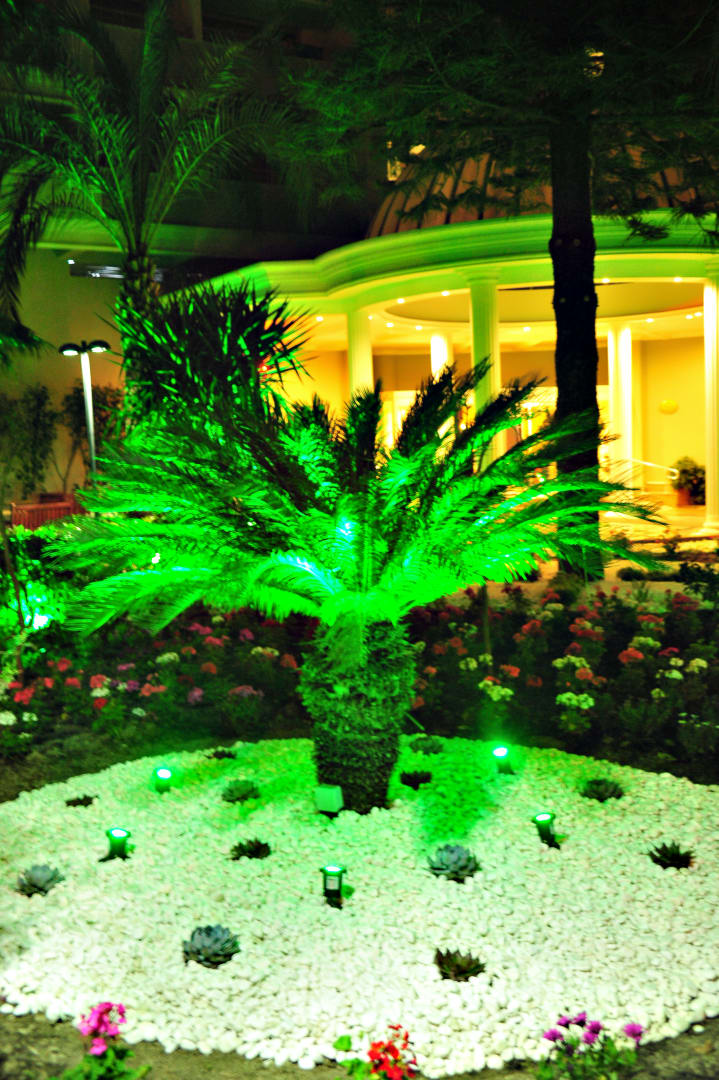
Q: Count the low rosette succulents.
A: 12